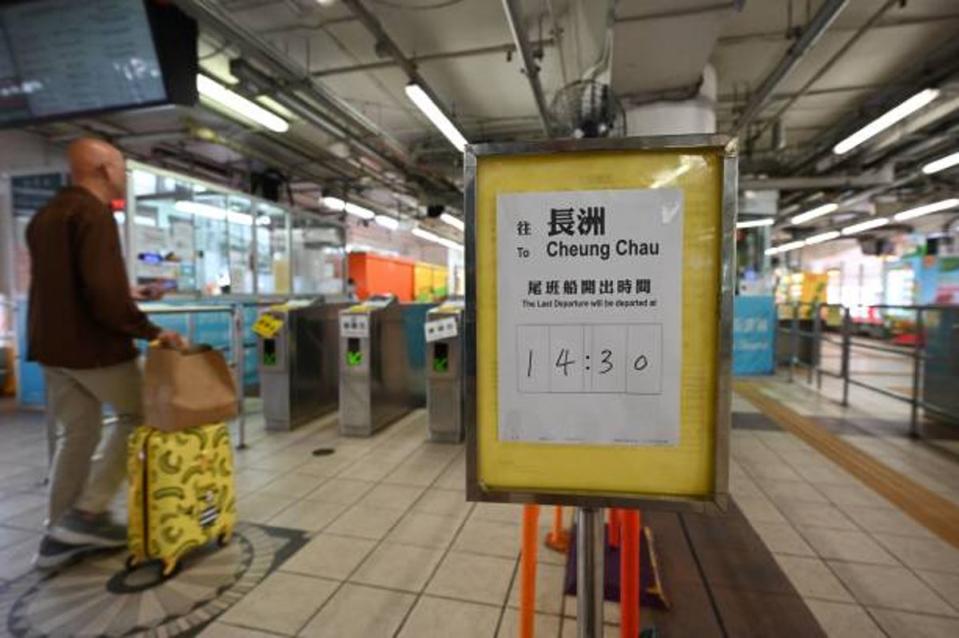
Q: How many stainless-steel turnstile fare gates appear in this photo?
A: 3